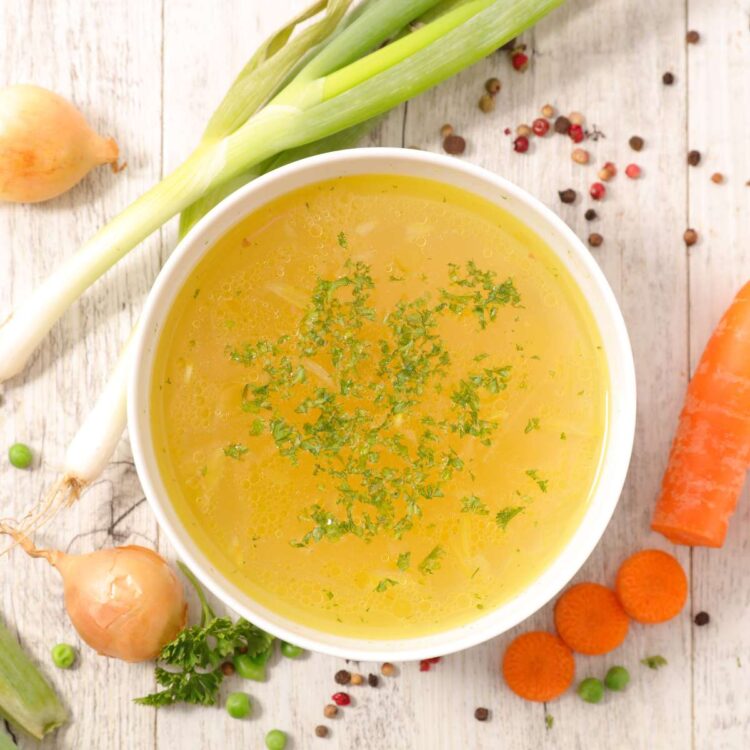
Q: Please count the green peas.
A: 7